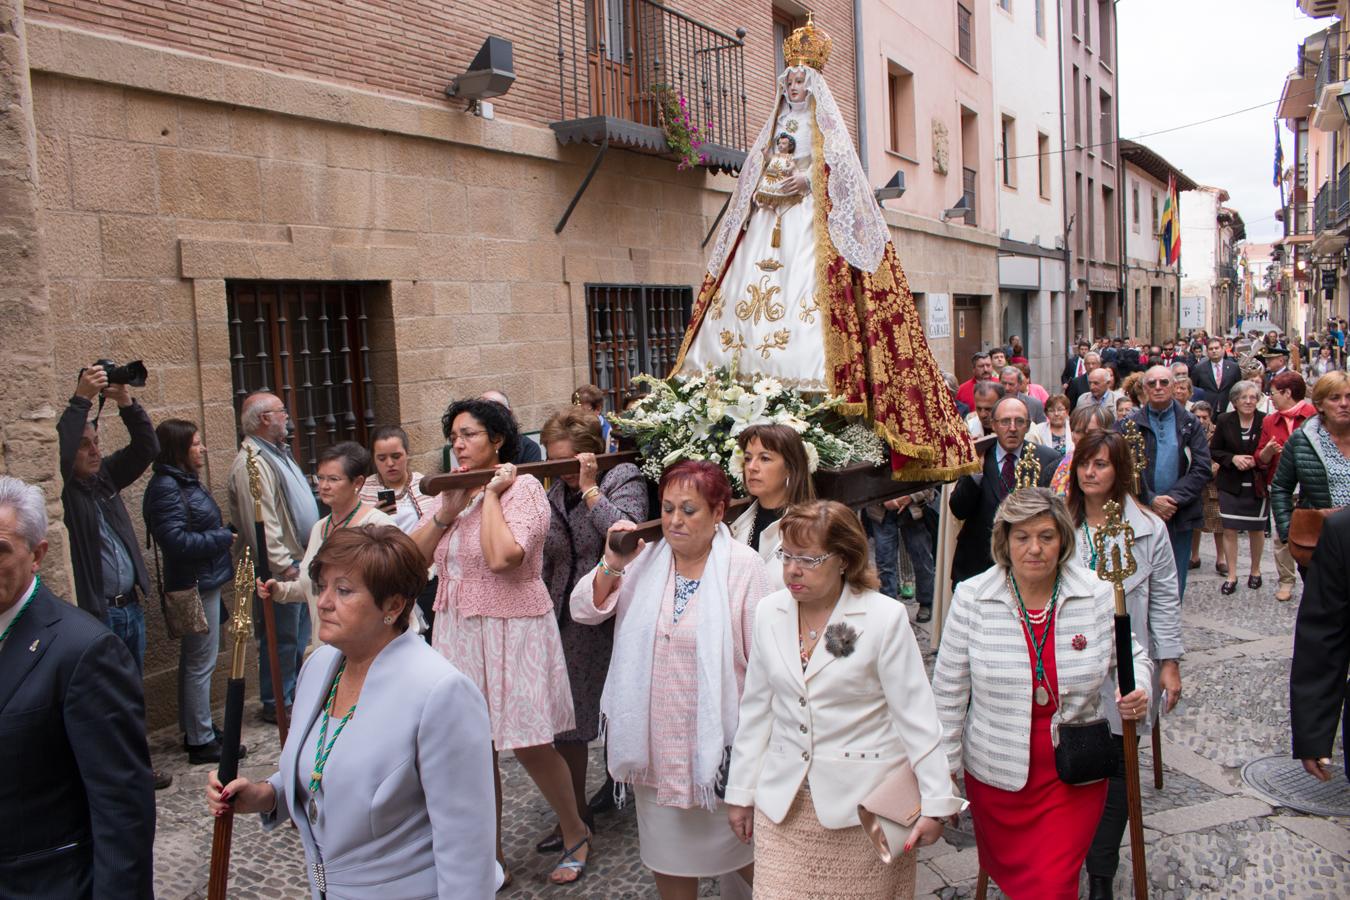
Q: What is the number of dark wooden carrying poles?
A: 2